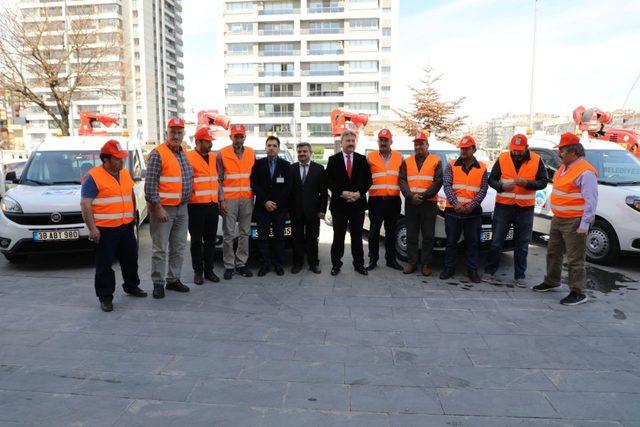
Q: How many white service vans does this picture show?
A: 4